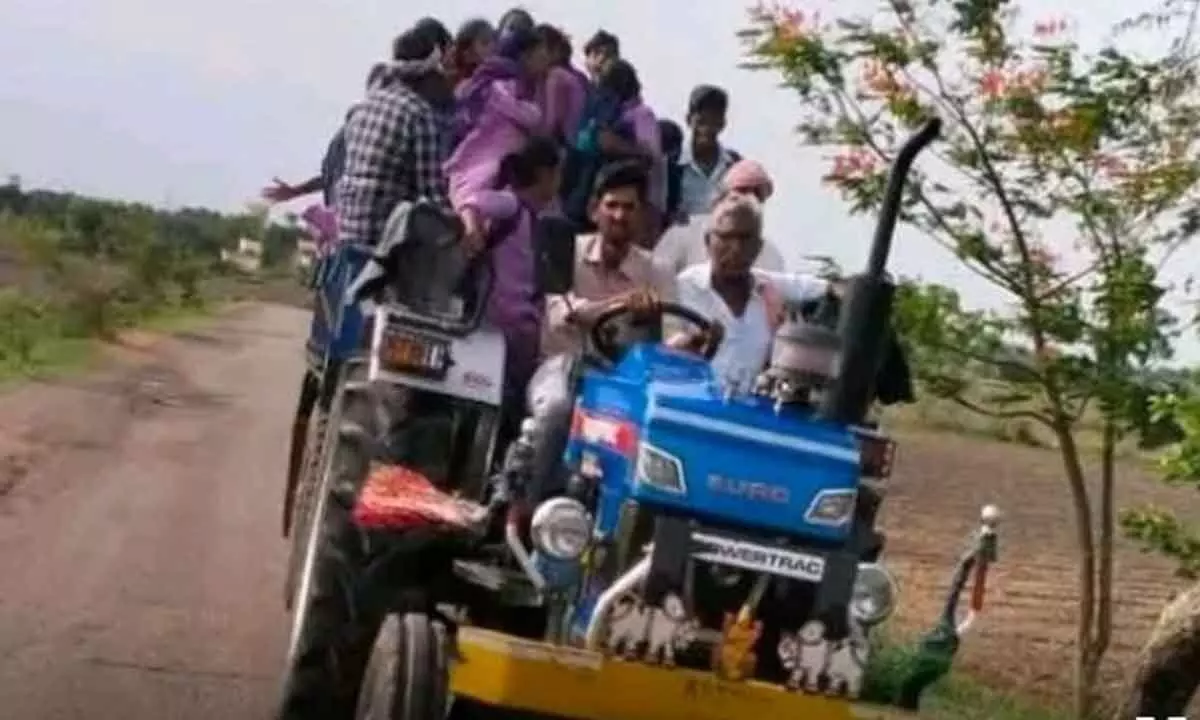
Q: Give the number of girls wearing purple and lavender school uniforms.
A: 4